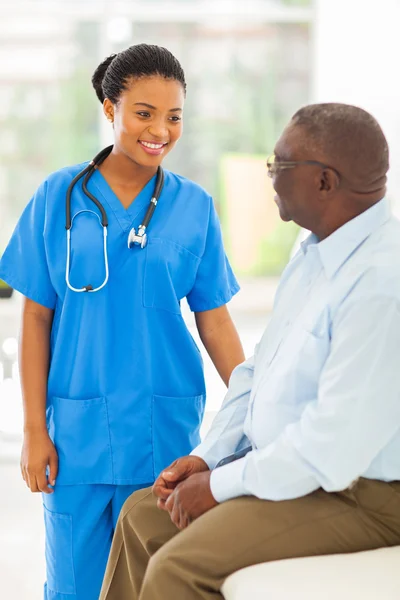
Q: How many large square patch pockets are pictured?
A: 2